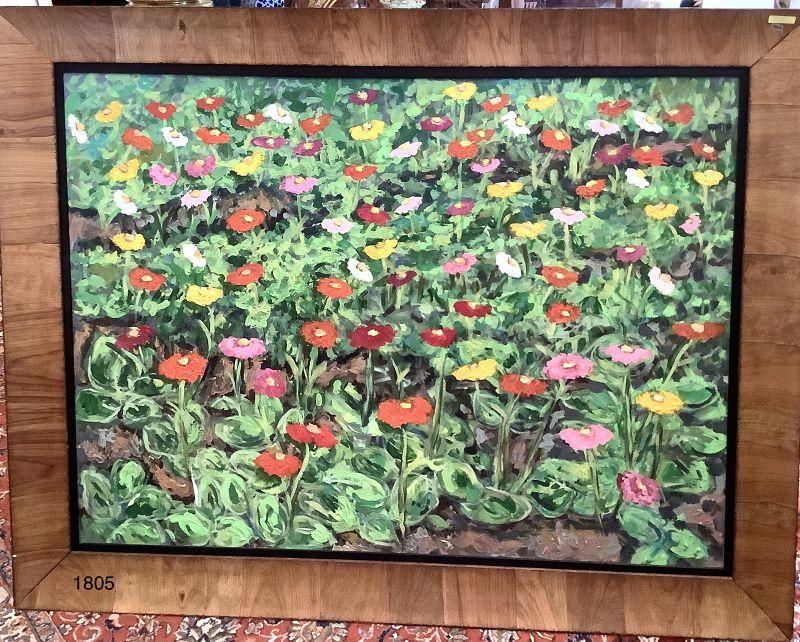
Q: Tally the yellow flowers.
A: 15